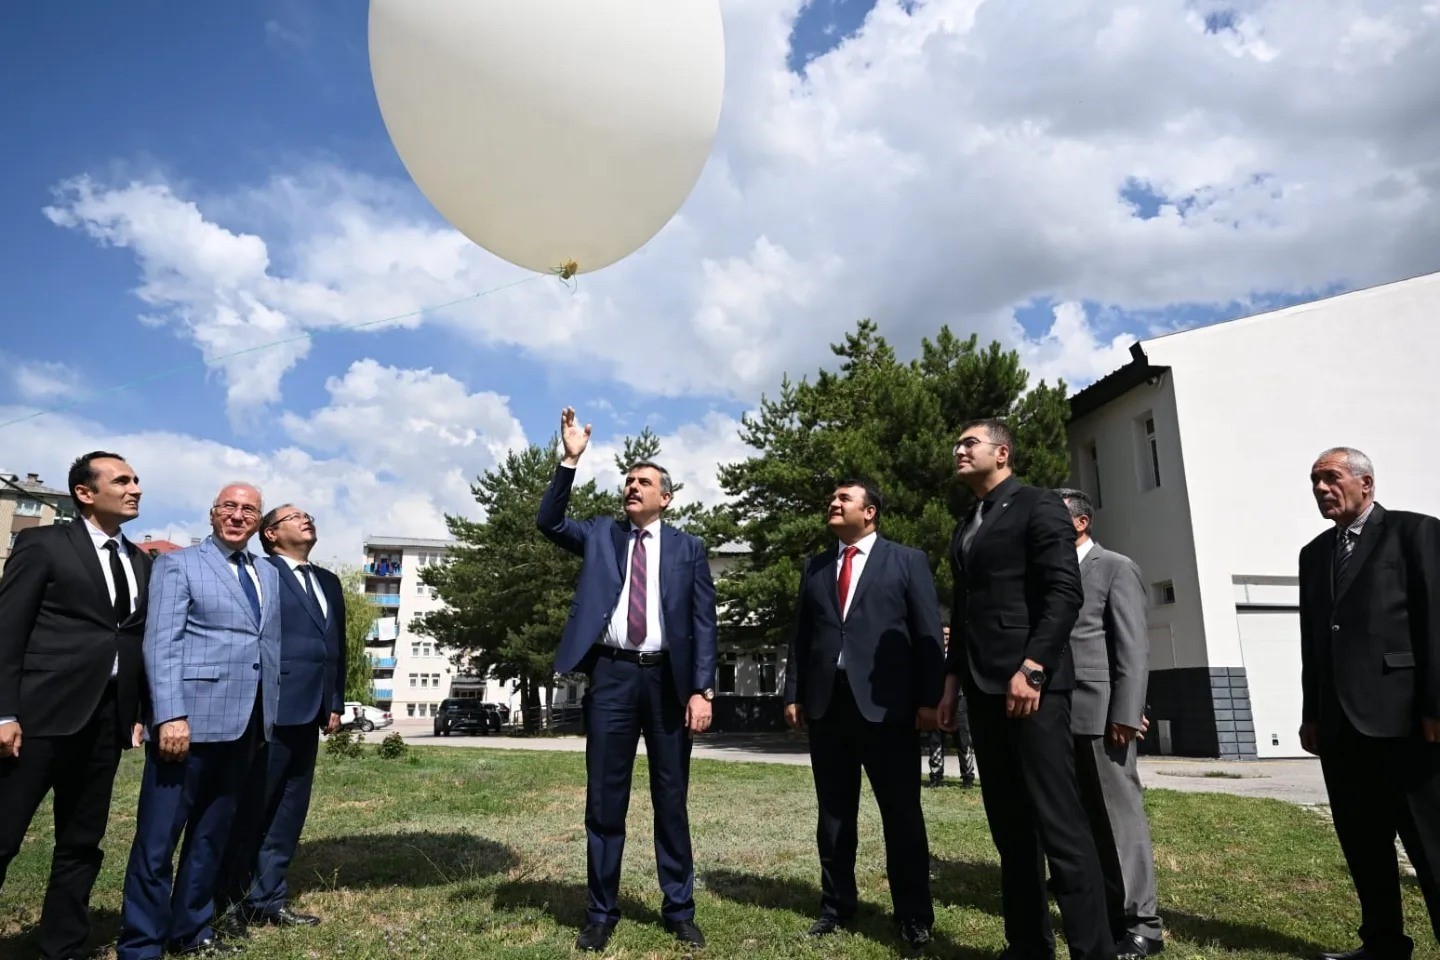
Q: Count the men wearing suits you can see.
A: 8